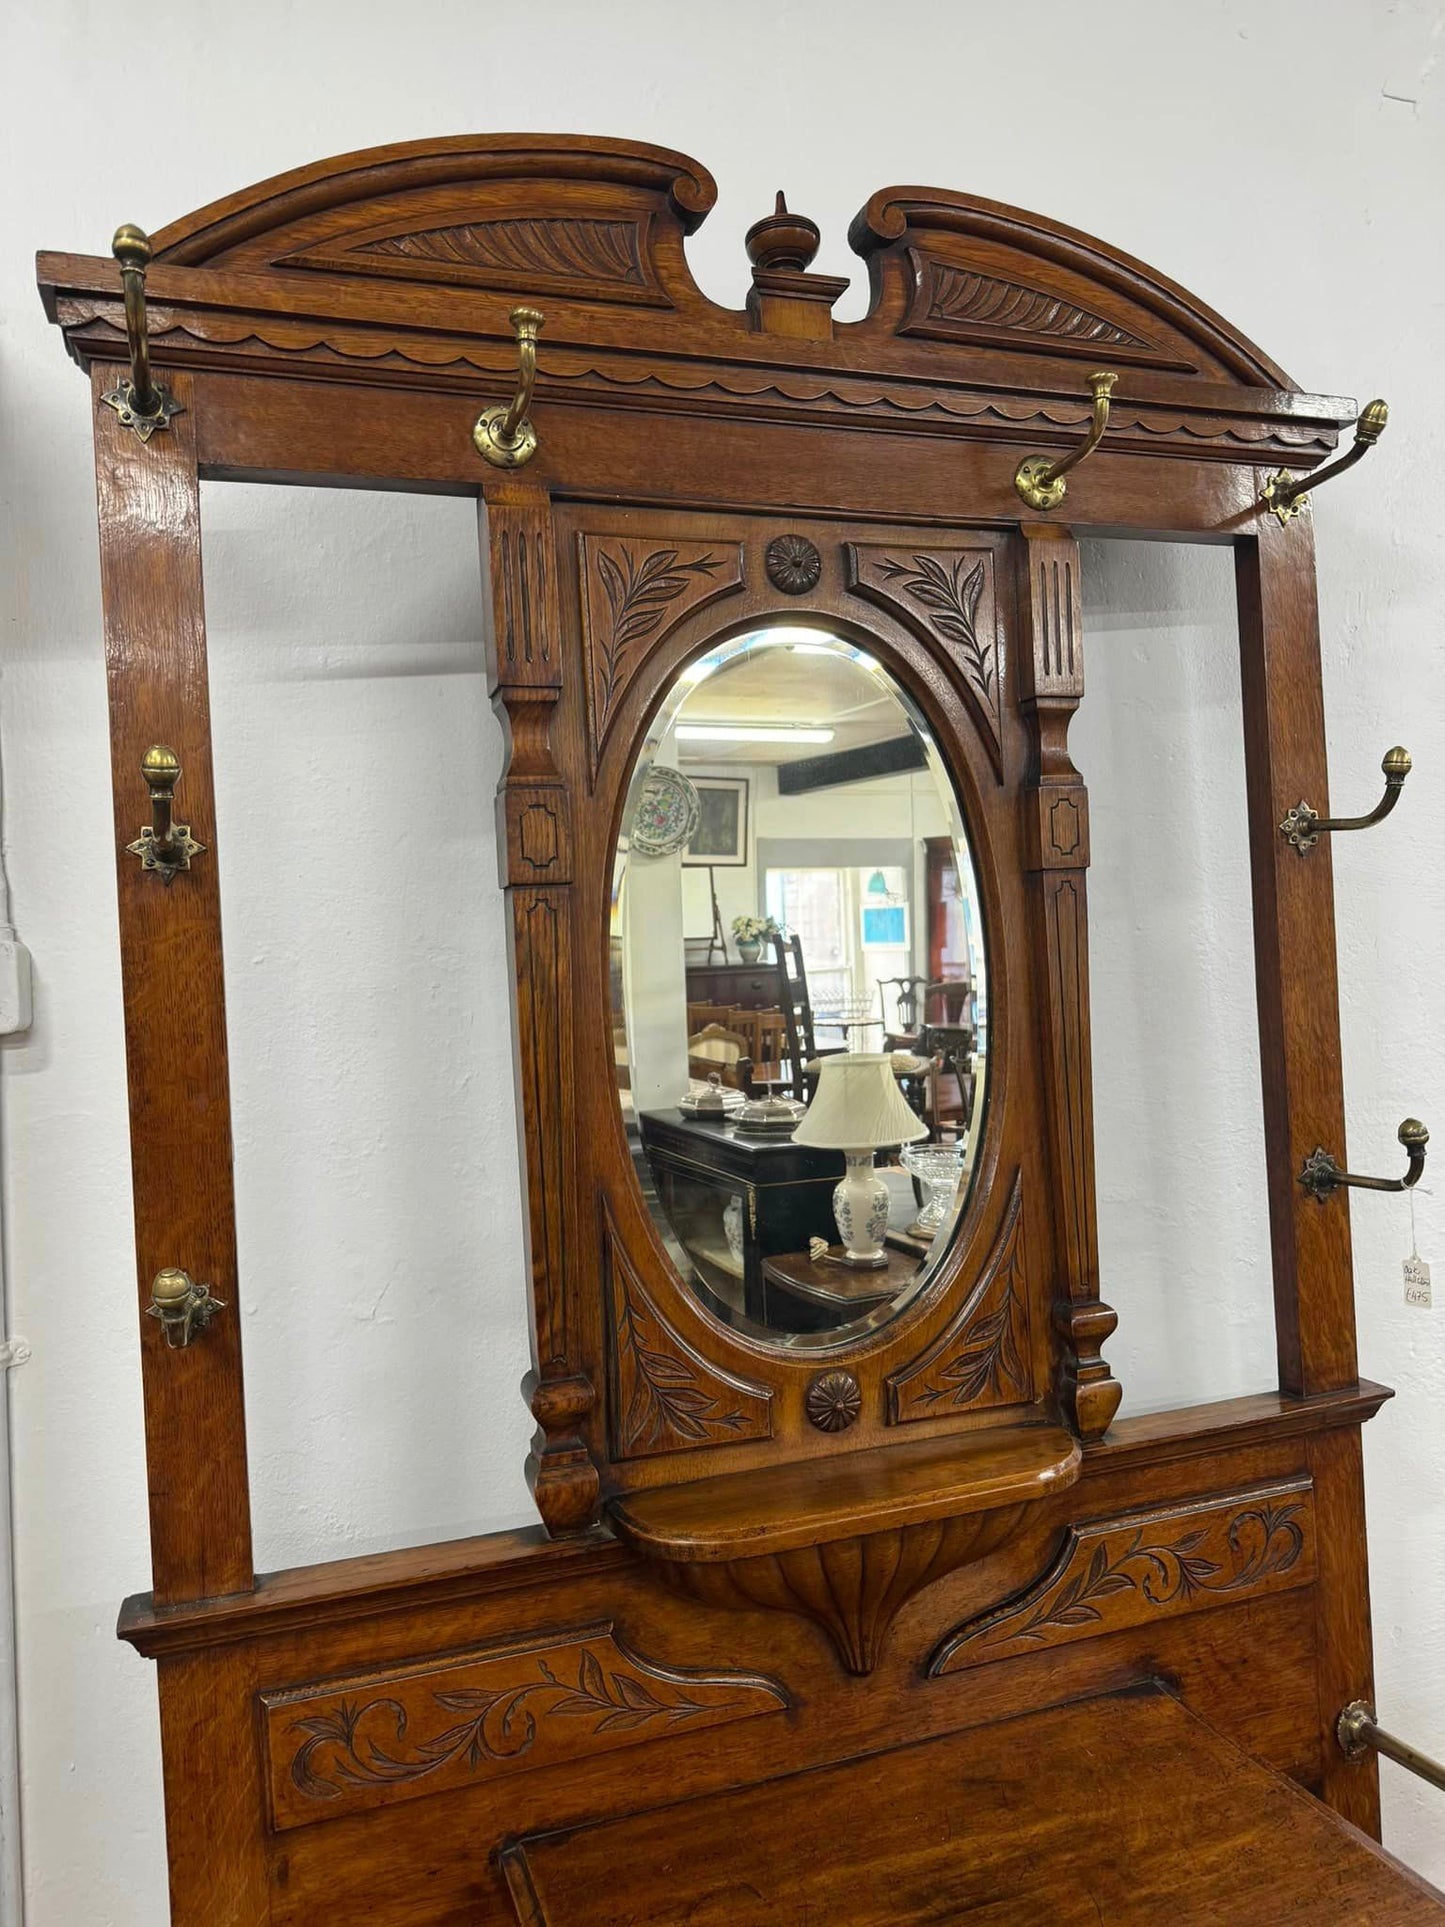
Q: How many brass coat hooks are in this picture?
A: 8